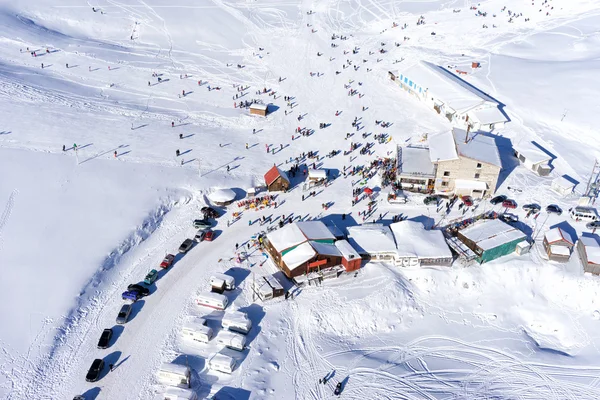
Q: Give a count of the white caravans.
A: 8